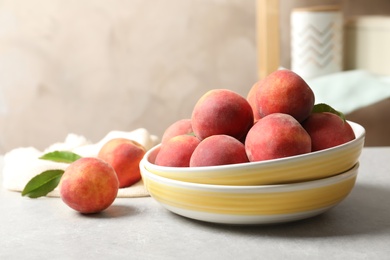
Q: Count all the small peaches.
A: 10